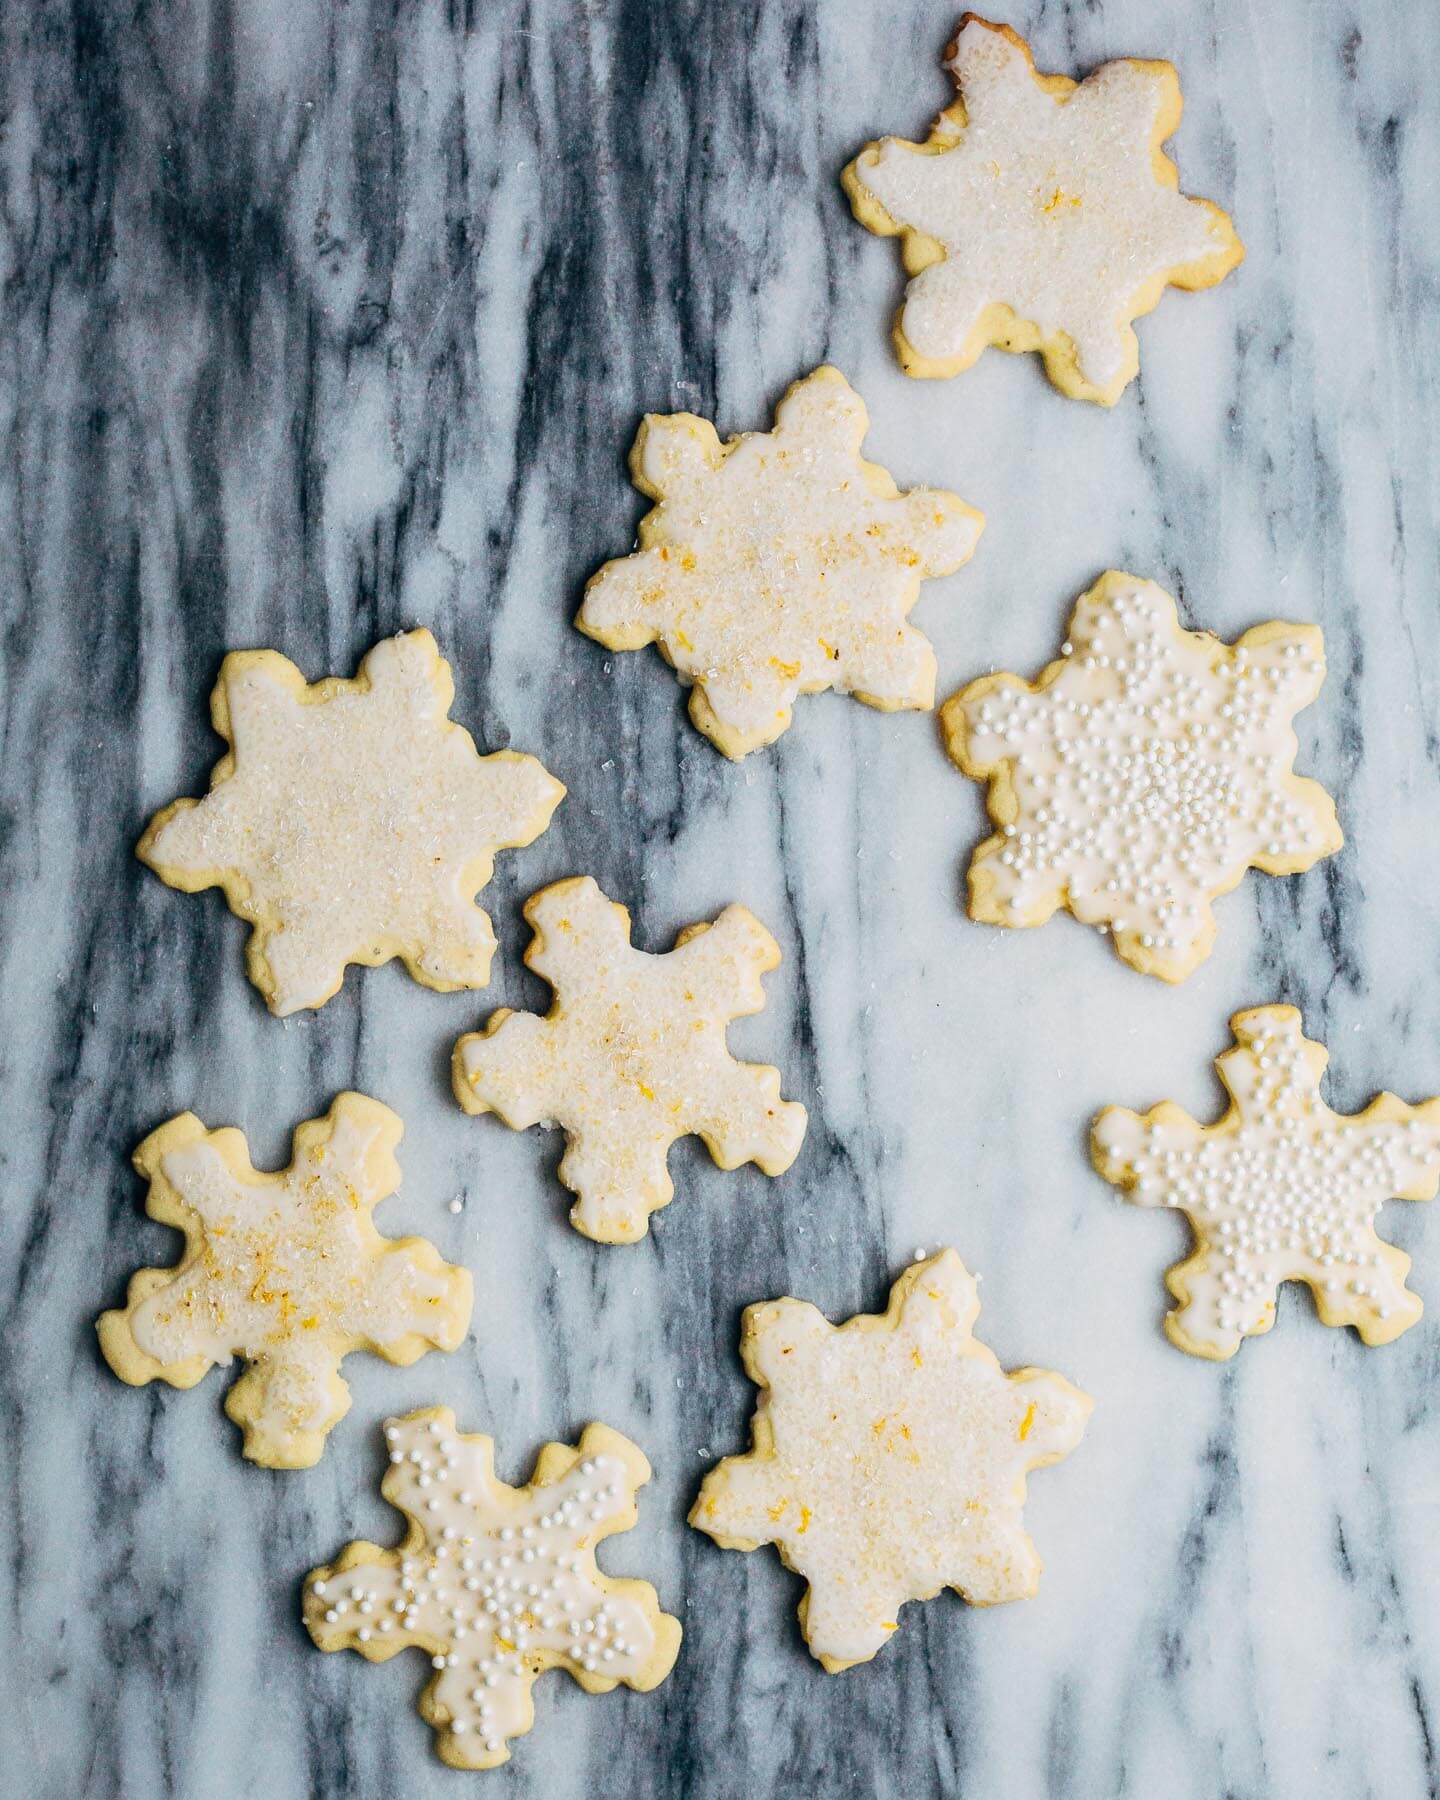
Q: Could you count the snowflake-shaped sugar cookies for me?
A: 9